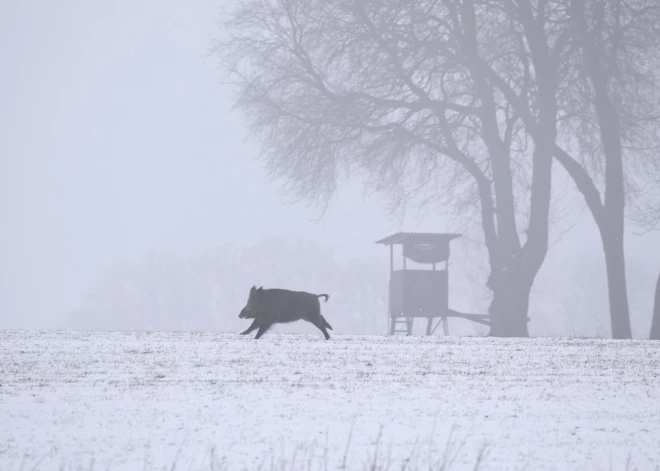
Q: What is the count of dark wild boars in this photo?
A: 1